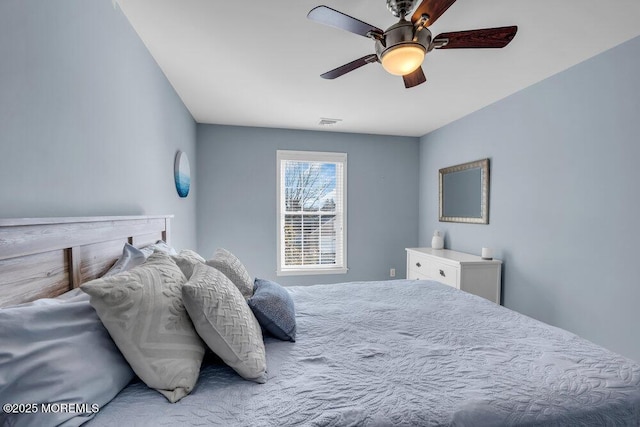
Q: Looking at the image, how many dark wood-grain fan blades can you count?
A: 5